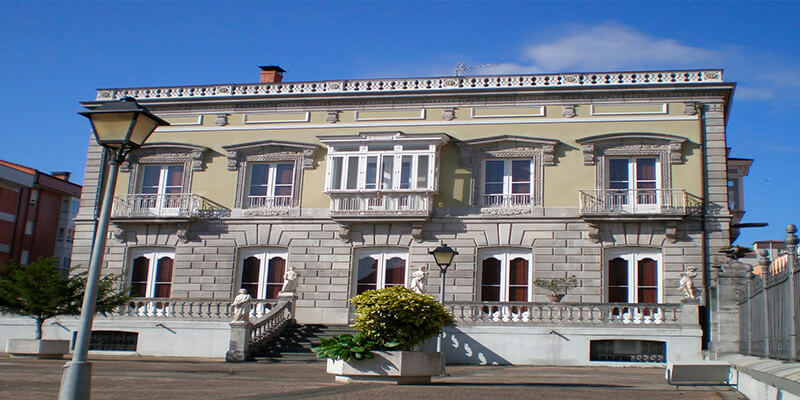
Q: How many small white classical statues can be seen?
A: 4